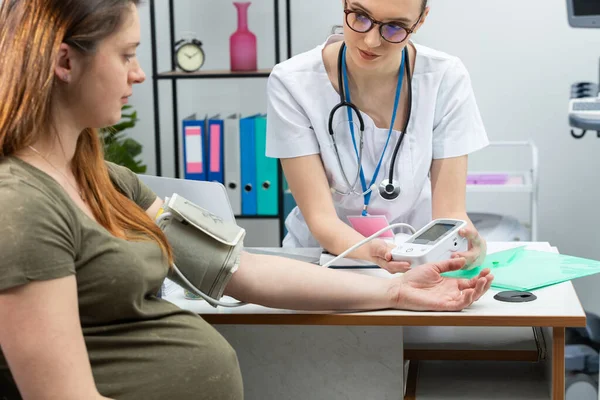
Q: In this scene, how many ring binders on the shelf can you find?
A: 5